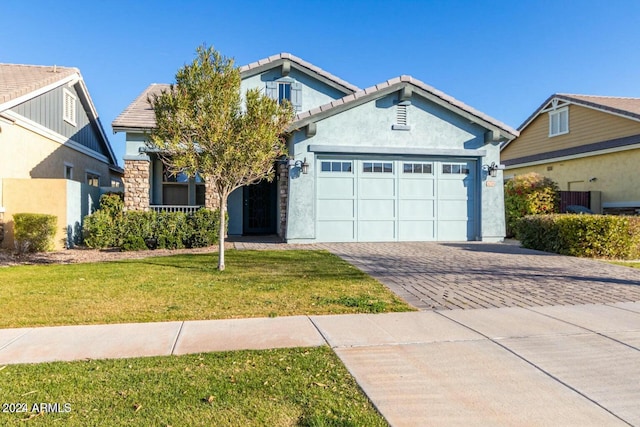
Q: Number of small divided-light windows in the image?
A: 4